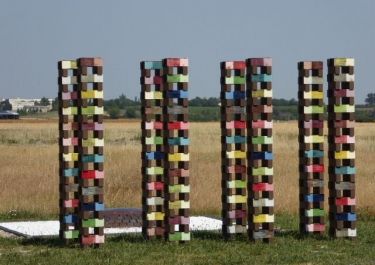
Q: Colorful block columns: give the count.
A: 8